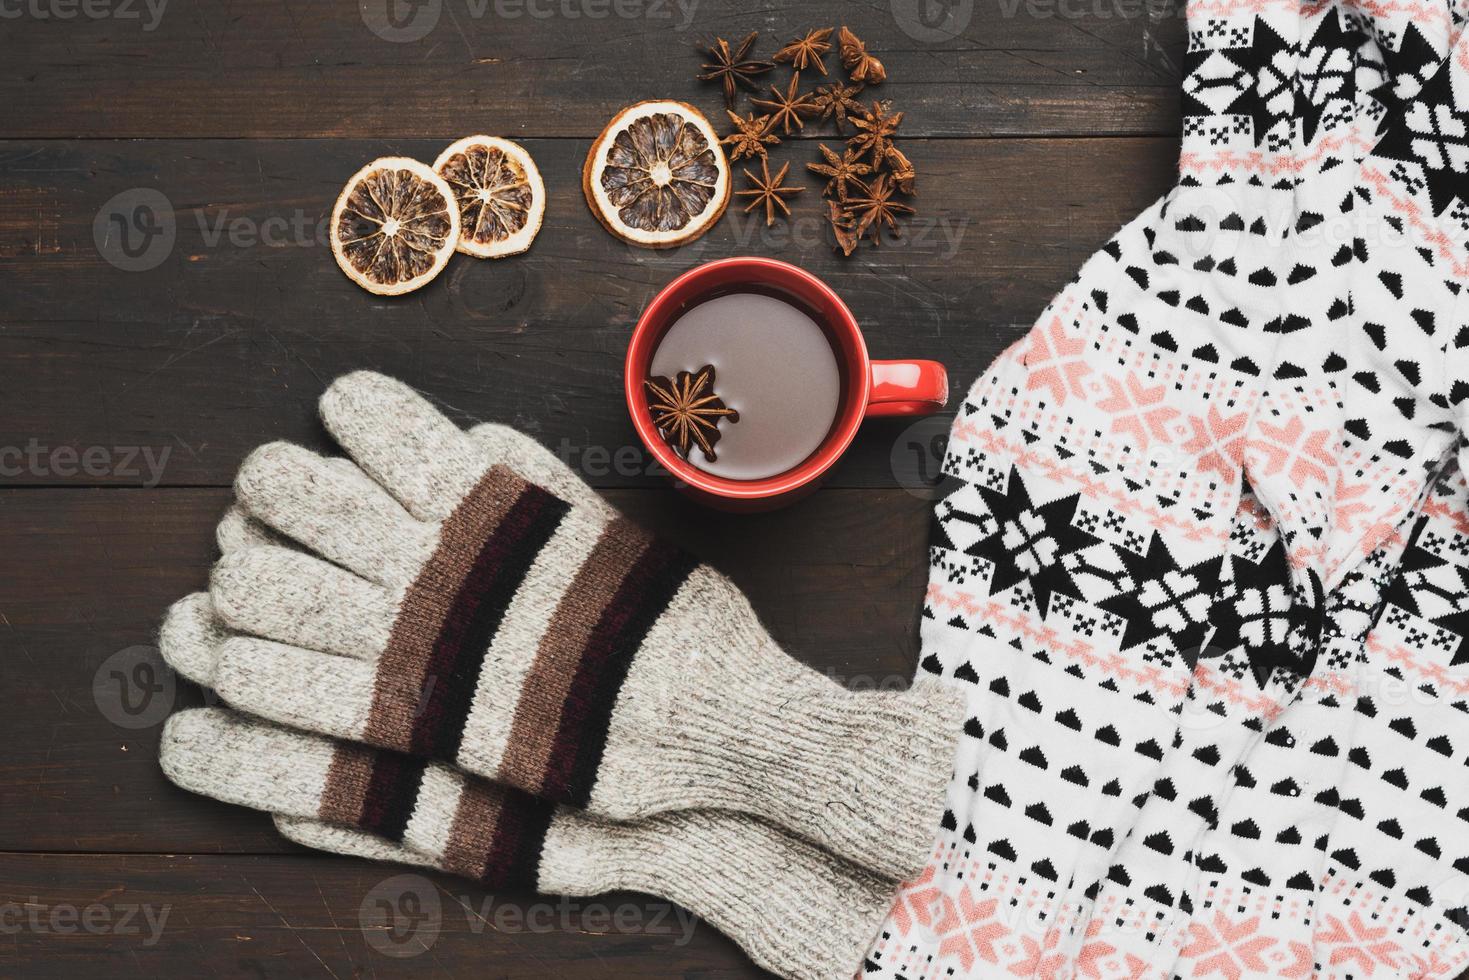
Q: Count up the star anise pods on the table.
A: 12